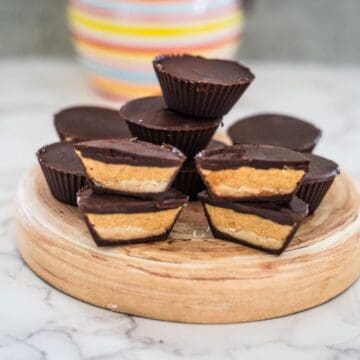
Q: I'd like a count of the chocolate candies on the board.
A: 11